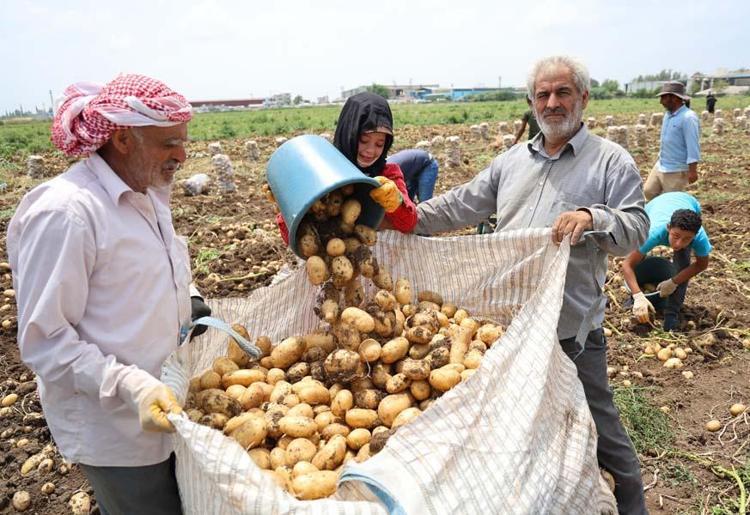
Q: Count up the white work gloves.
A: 2